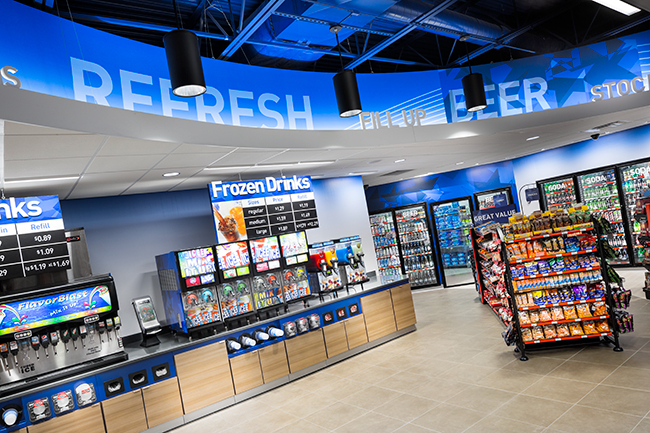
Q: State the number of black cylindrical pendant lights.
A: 3